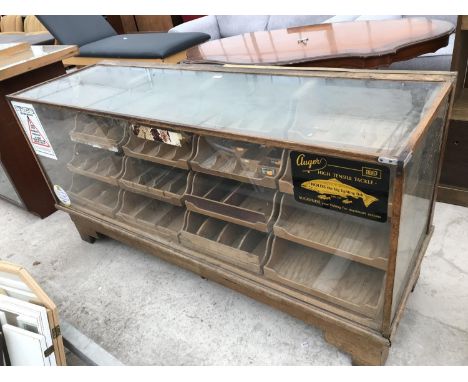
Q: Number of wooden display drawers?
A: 12